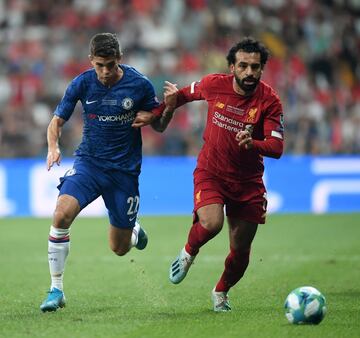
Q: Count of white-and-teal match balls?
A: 1